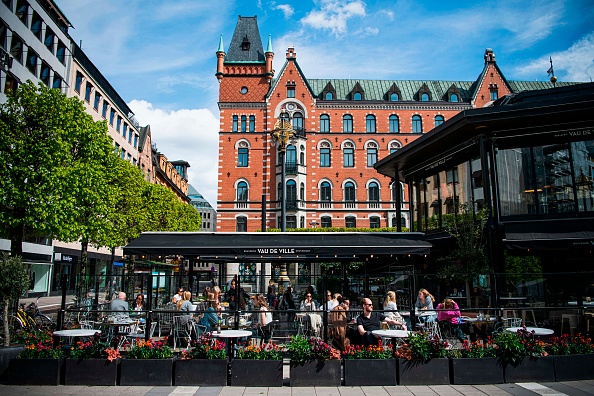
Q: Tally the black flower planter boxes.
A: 11